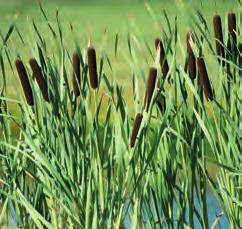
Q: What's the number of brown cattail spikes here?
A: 11